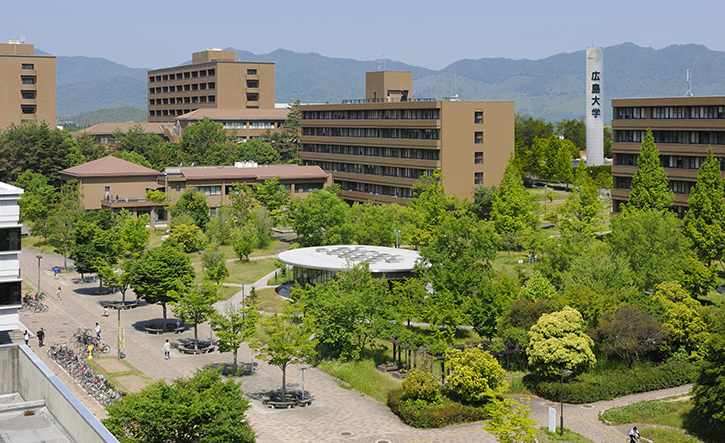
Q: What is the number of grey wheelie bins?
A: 0